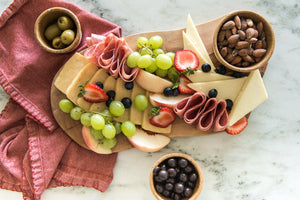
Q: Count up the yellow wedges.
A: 5